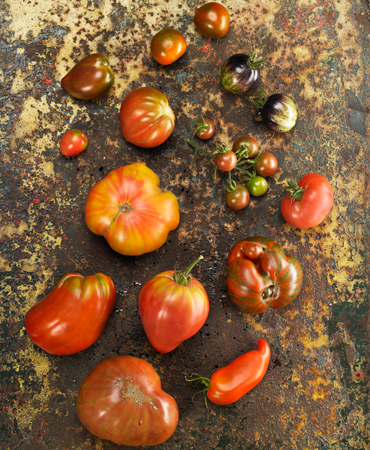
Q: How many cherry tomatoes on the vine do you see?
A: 6